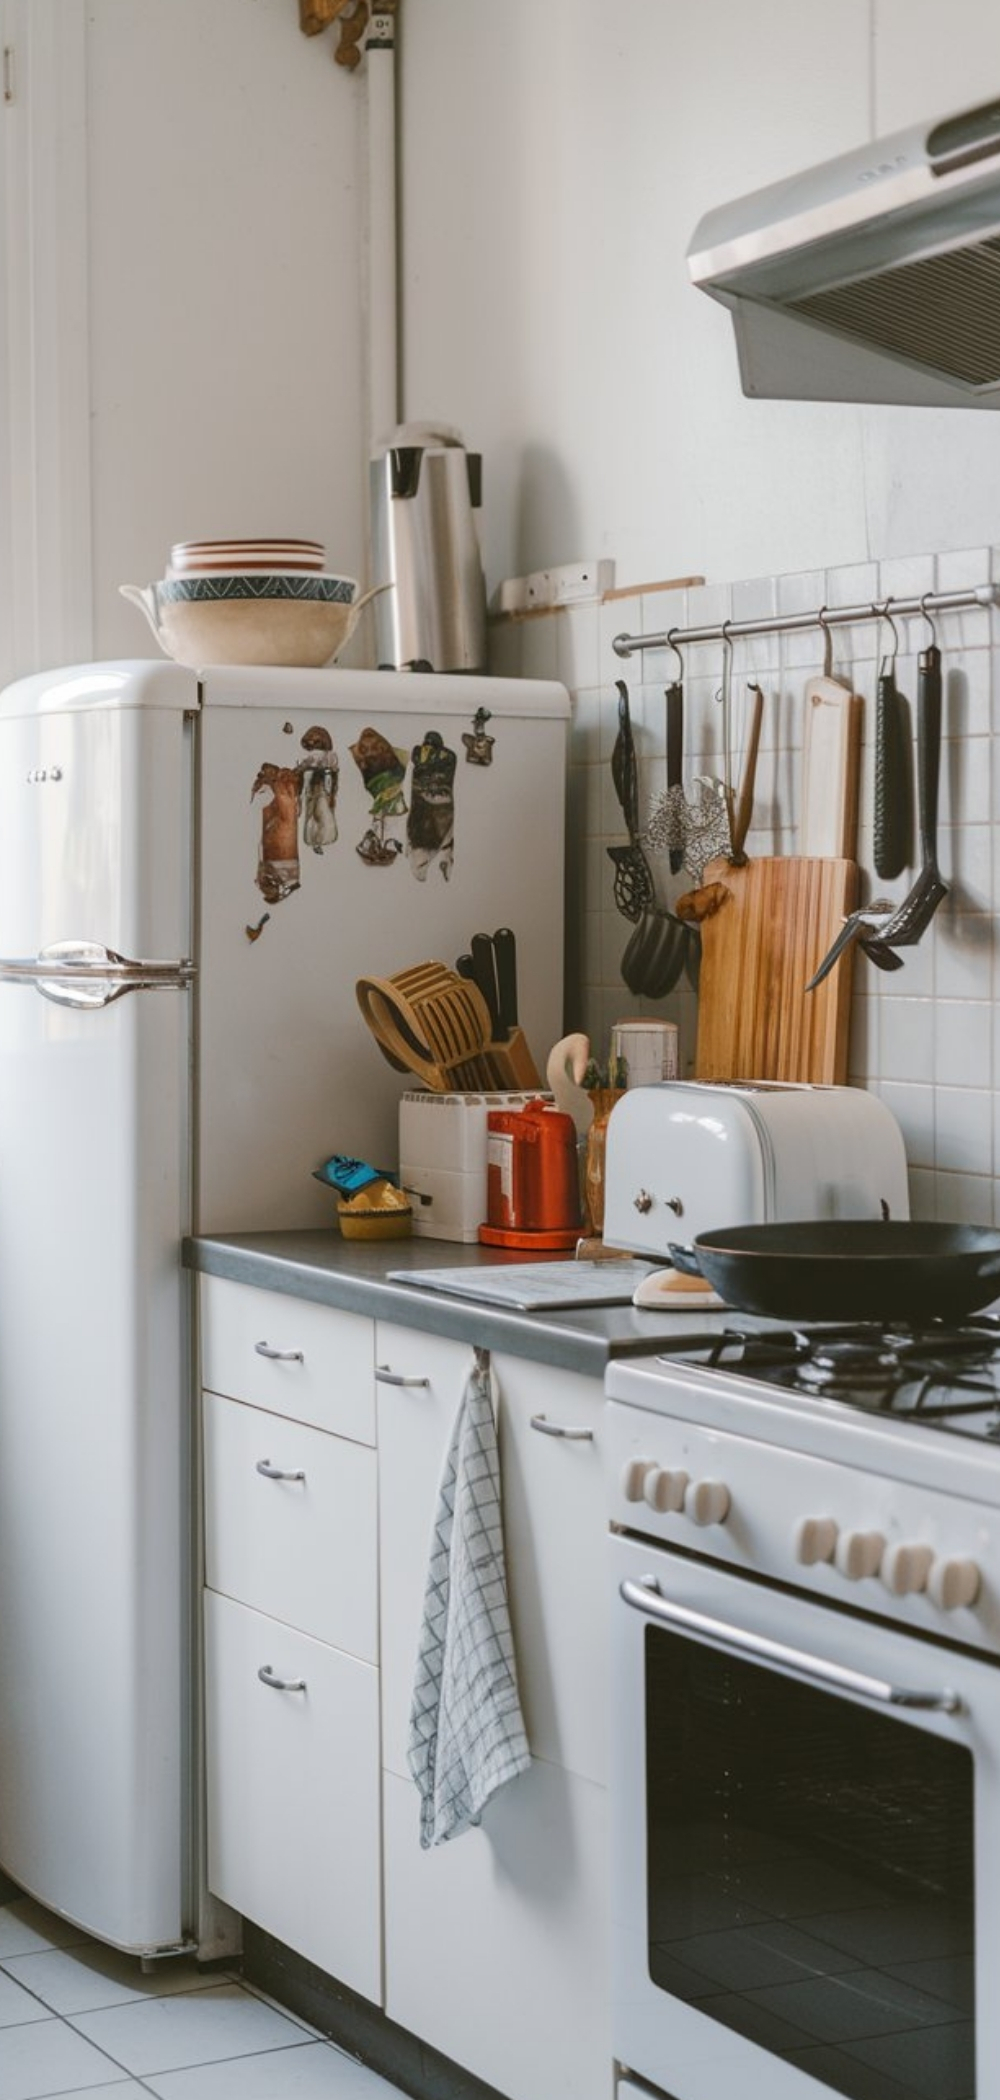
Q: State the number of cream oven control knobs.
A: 7